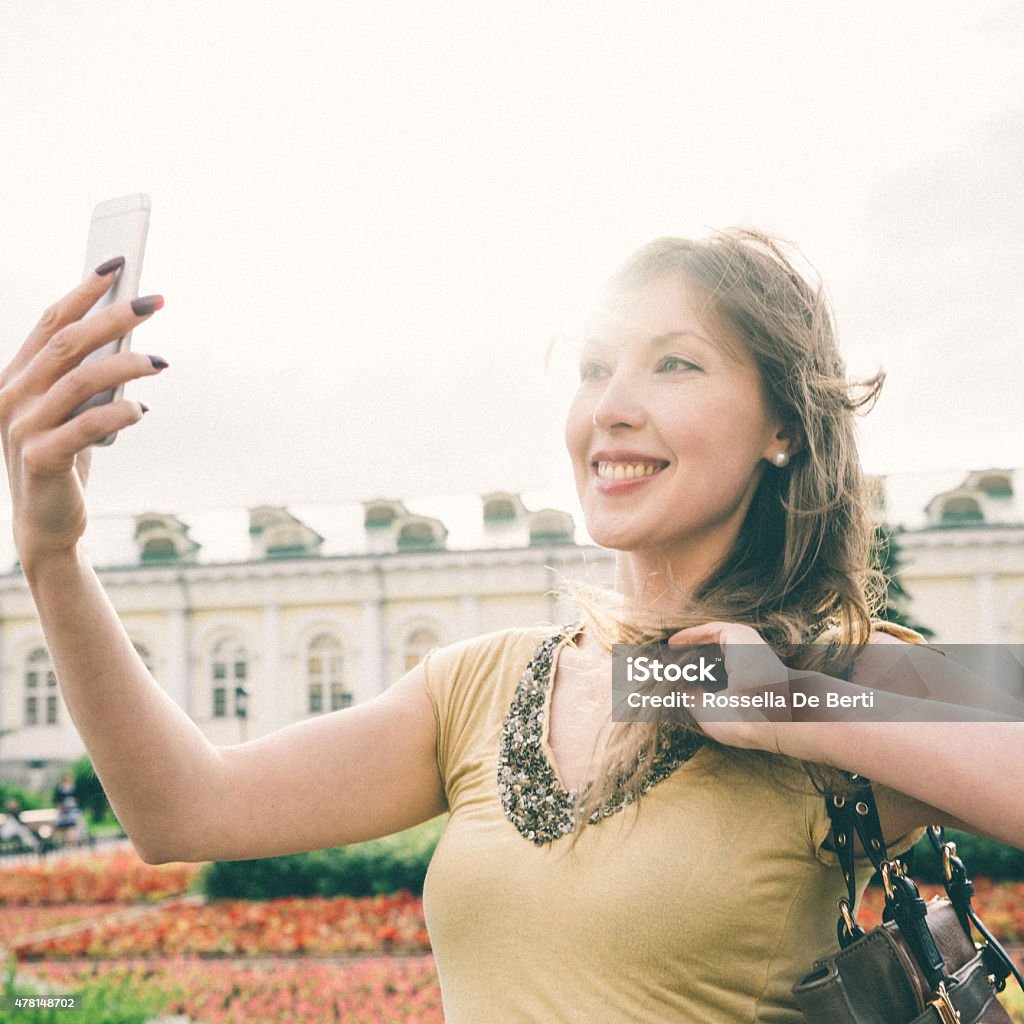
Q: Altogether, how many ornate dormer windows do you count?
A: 10